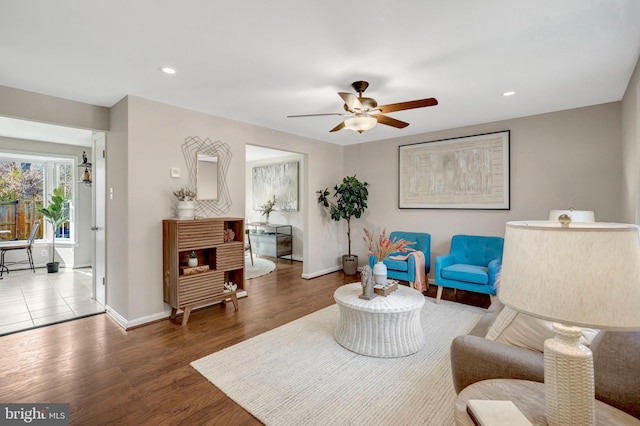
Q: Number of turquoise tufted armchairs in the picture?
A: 2